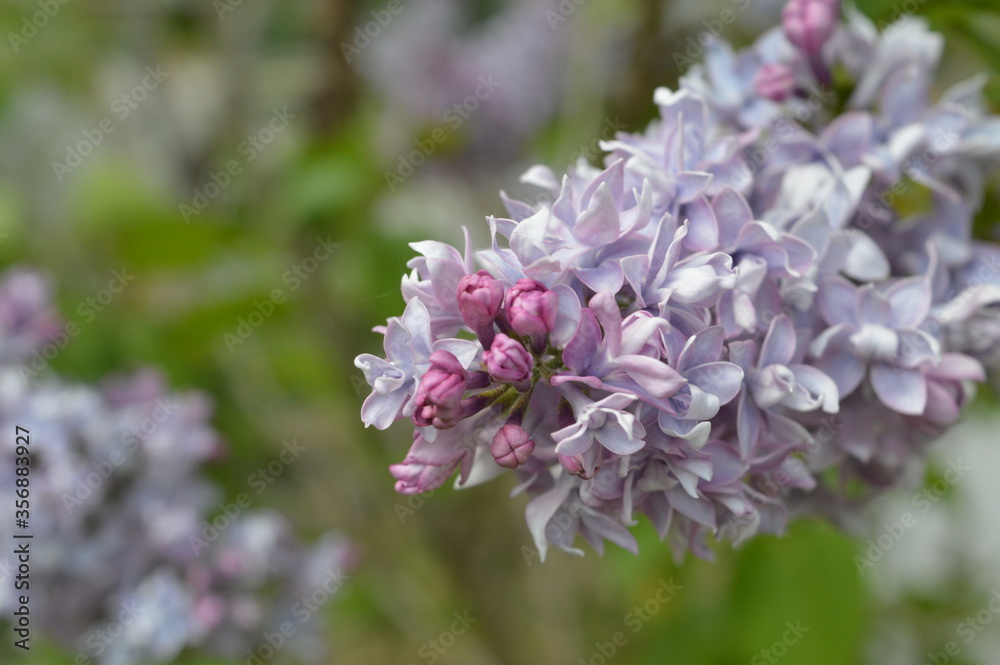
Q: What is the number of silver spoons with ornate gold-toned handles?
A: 0